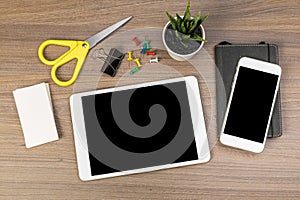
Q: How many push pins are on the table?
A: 8